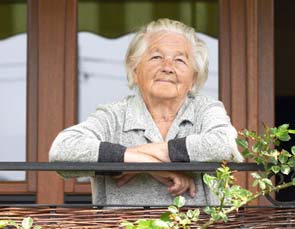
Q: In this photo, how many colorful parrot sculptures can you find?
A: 0